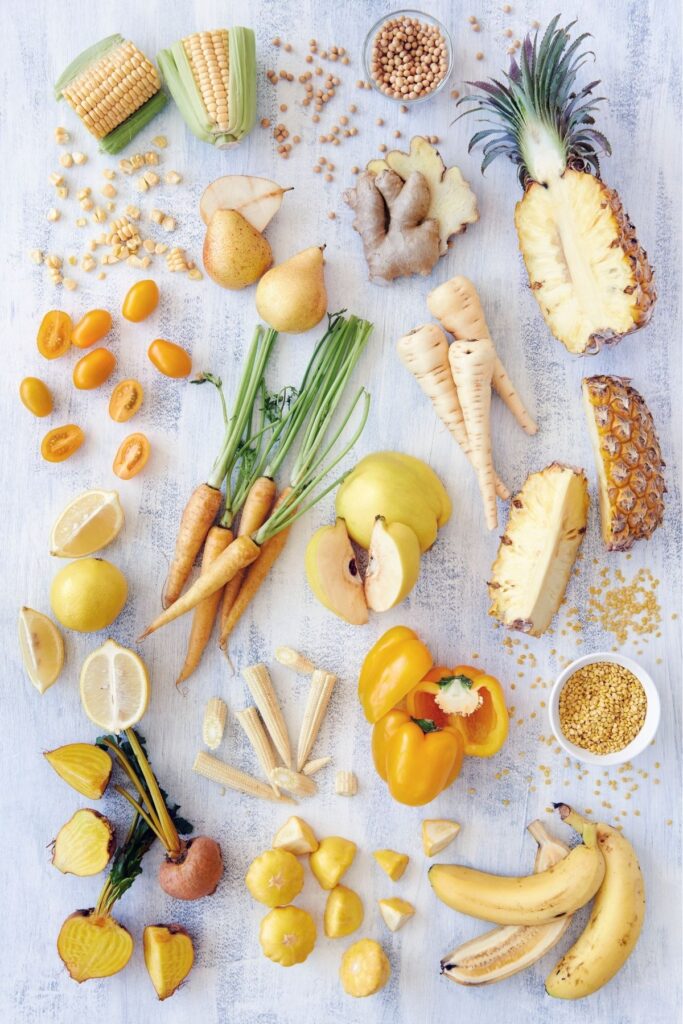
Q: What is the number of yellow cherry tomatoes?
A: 9